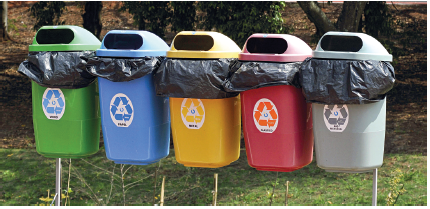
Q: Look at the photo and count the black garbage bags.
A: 5